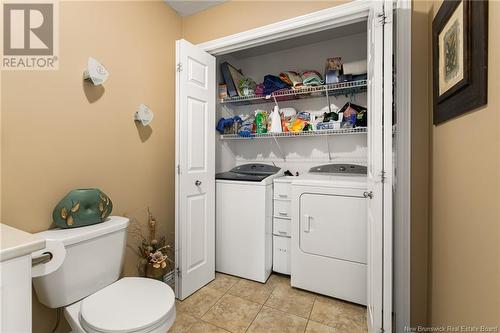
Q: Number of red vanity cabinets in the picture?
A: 0